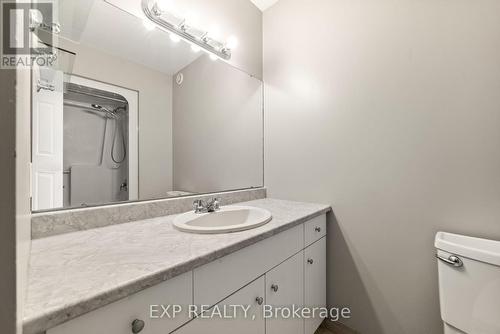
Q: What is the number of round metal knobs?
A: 5